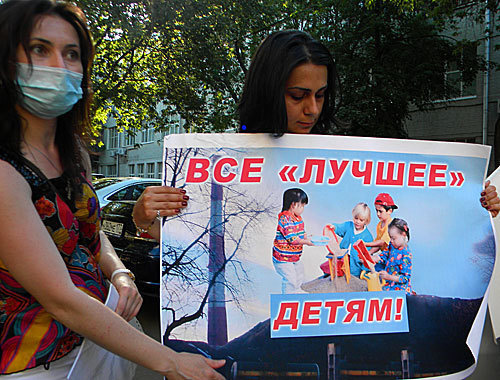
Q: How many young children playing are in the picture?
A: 4